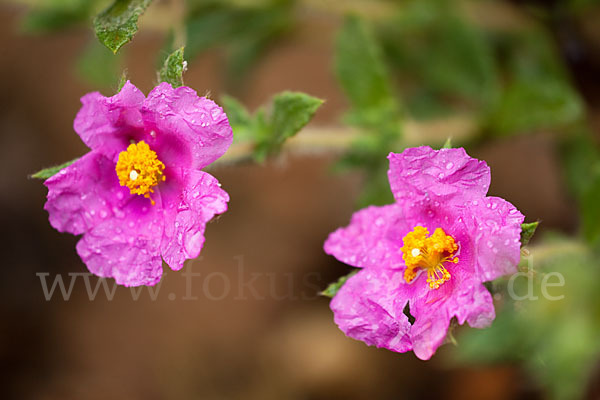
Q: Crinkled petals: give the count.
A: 10